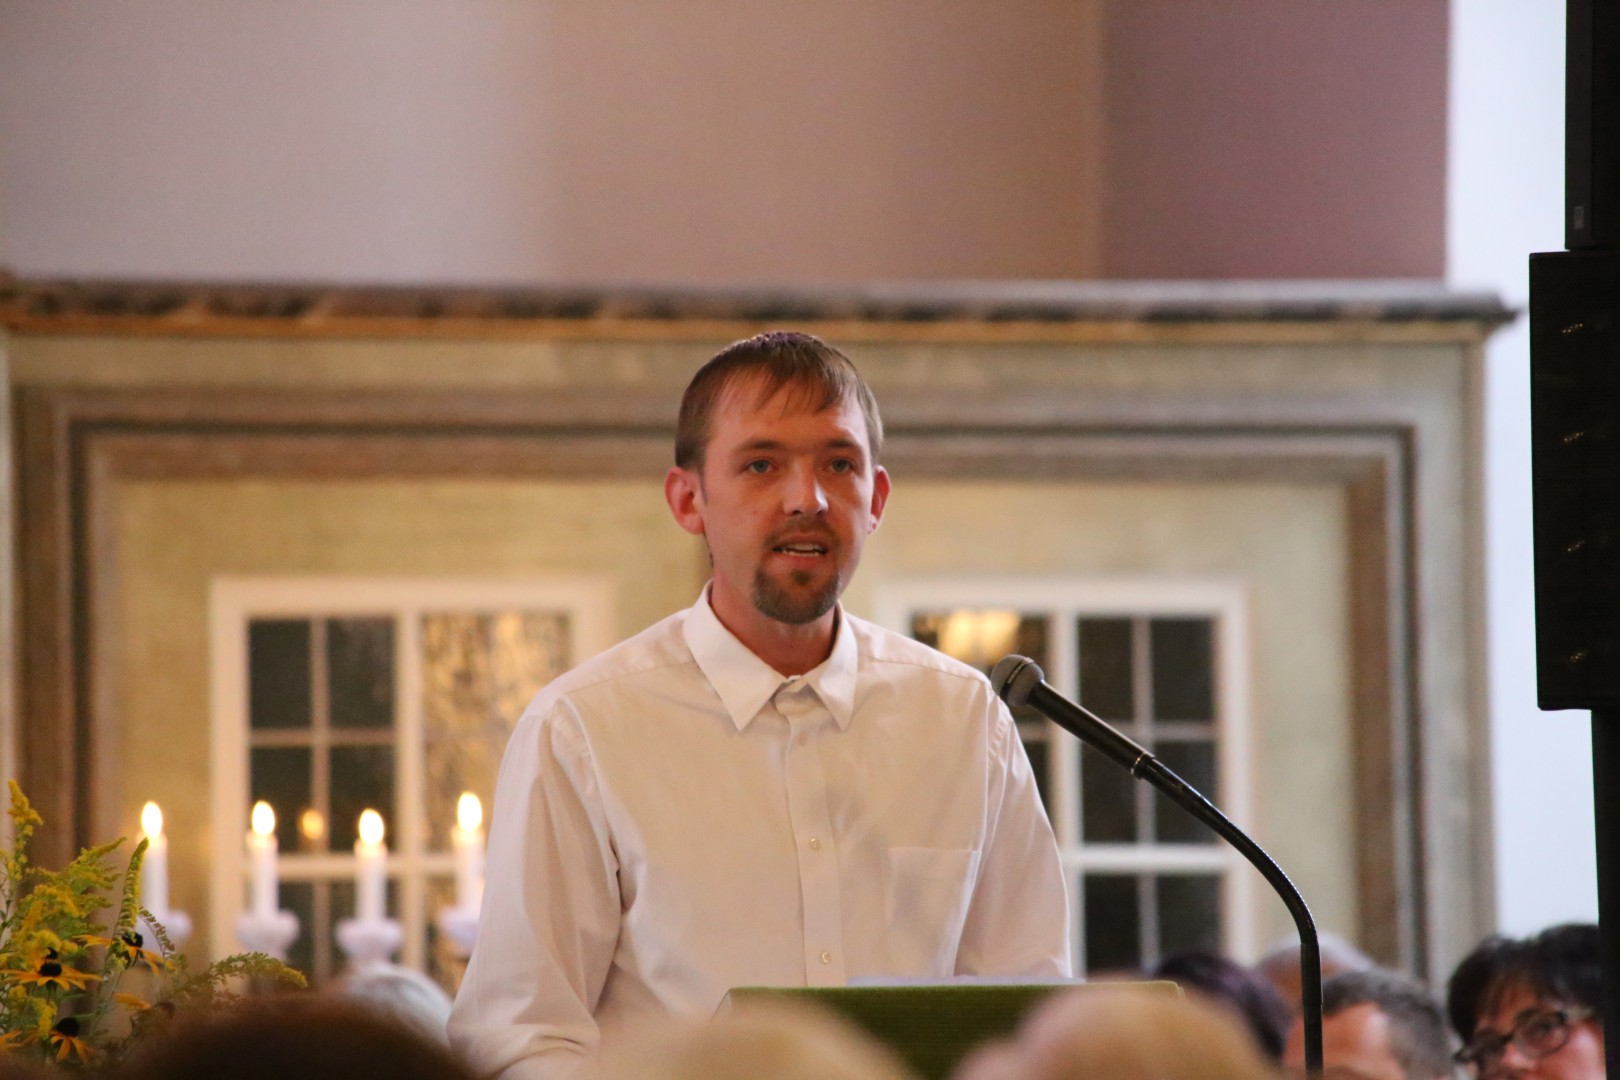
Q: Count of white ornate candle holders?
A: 4